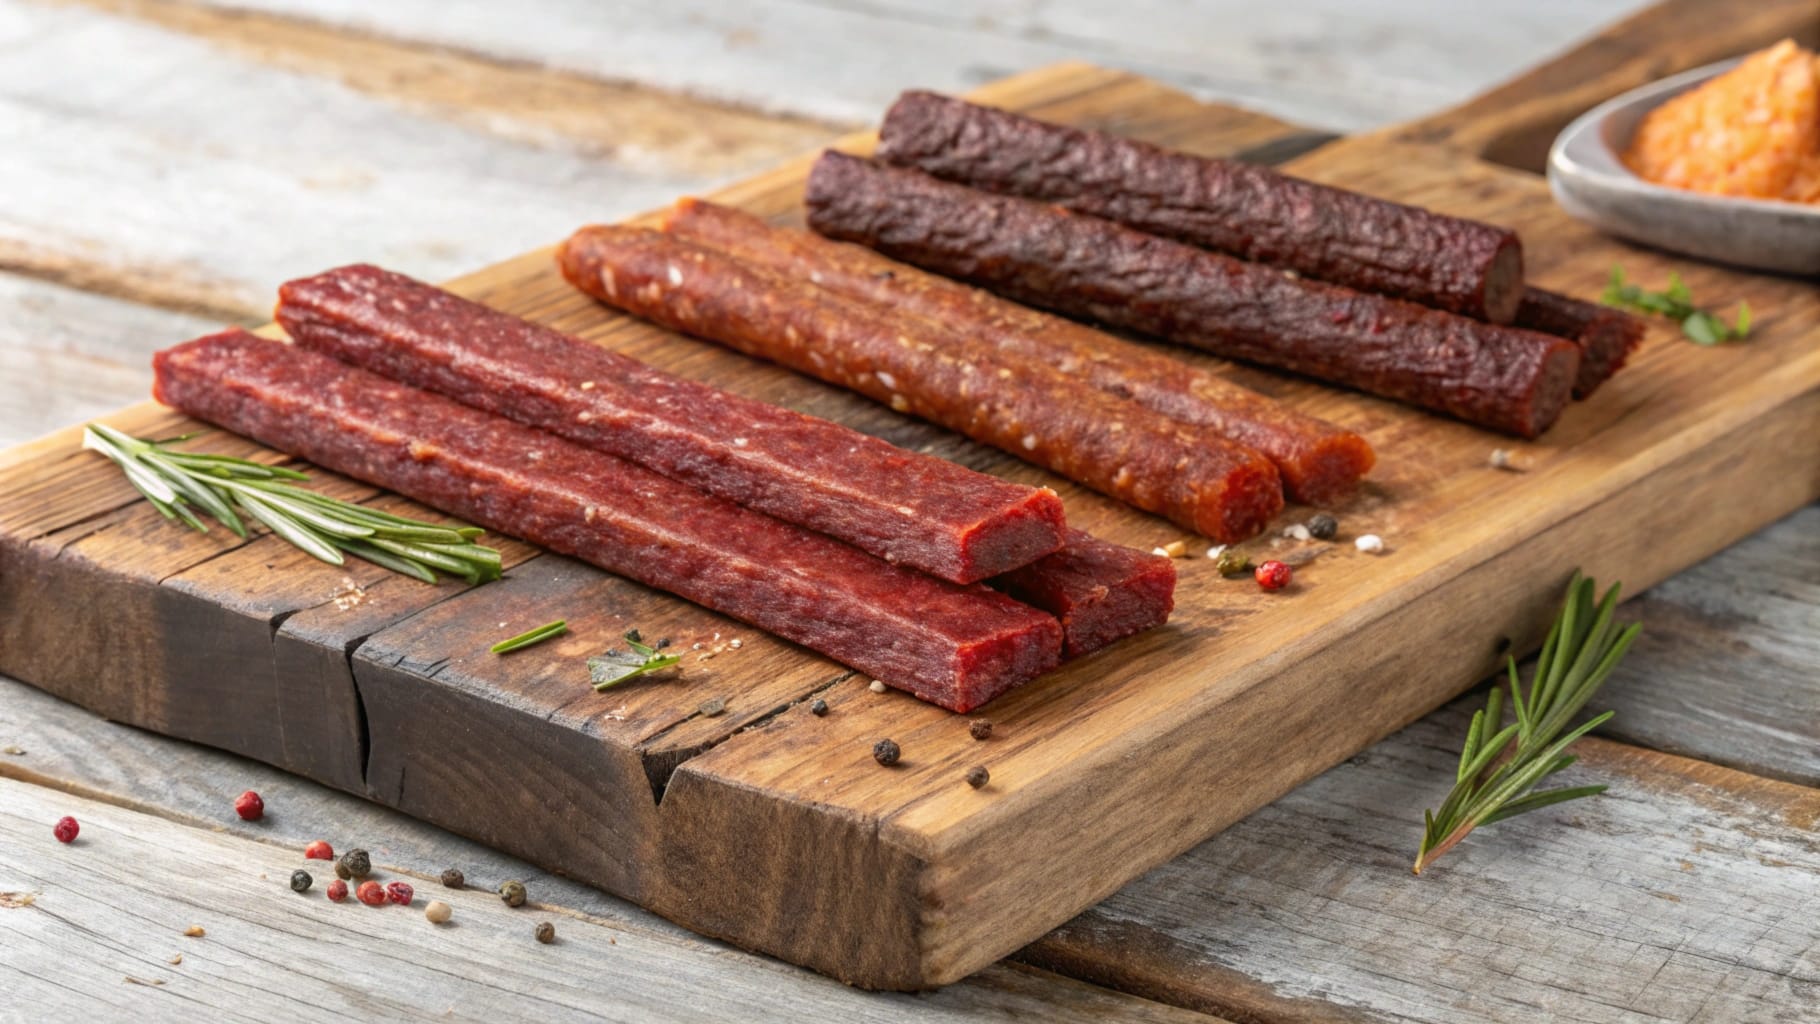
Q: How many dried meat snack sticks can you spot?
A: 8